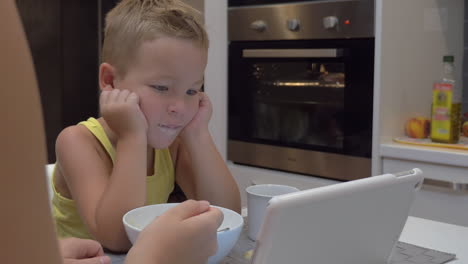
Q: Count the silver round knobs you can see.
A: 3